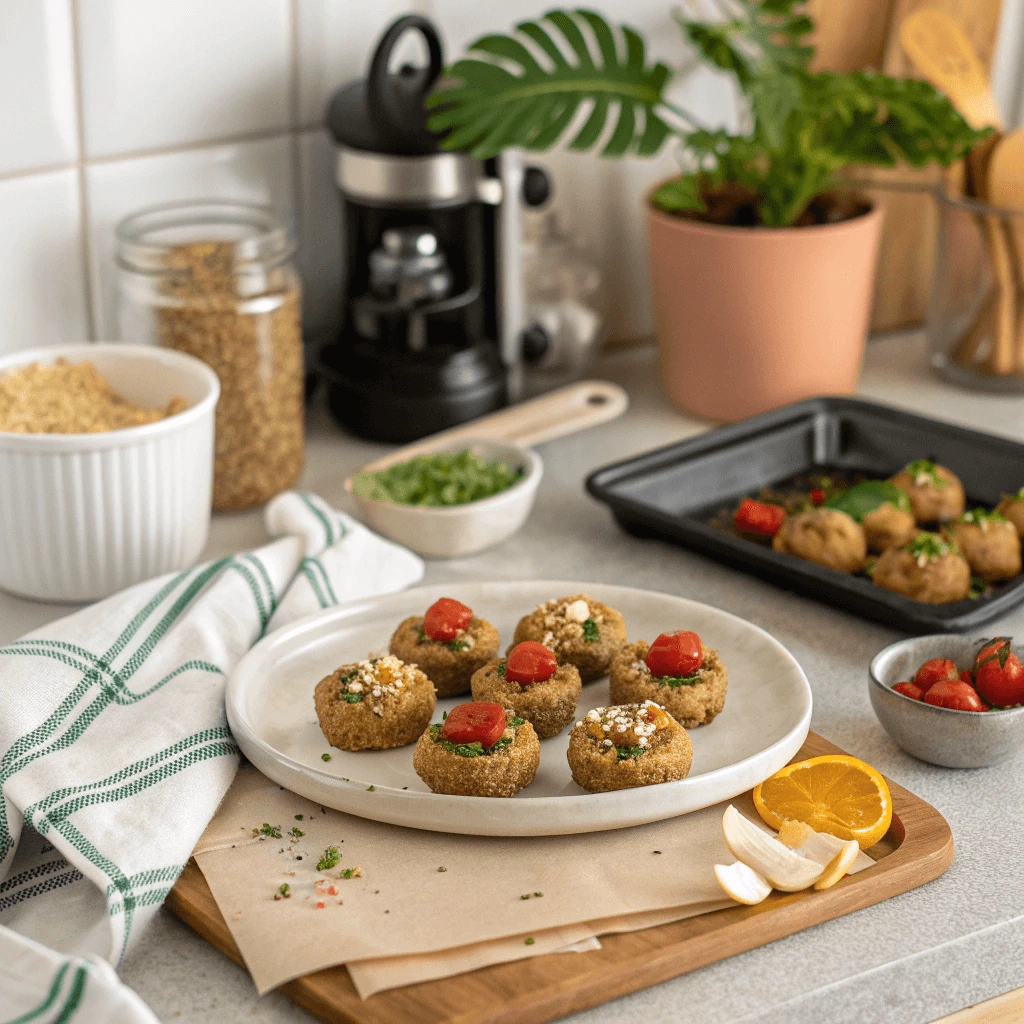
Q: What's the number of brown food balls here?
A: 13